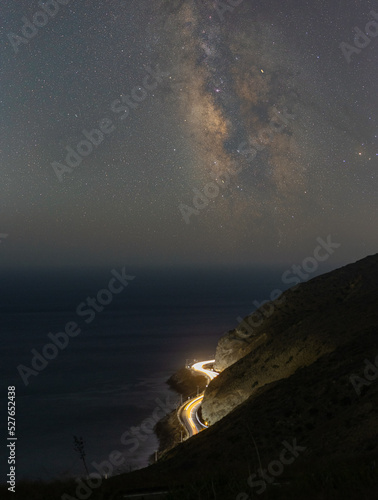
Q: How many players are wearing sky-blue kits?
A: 0